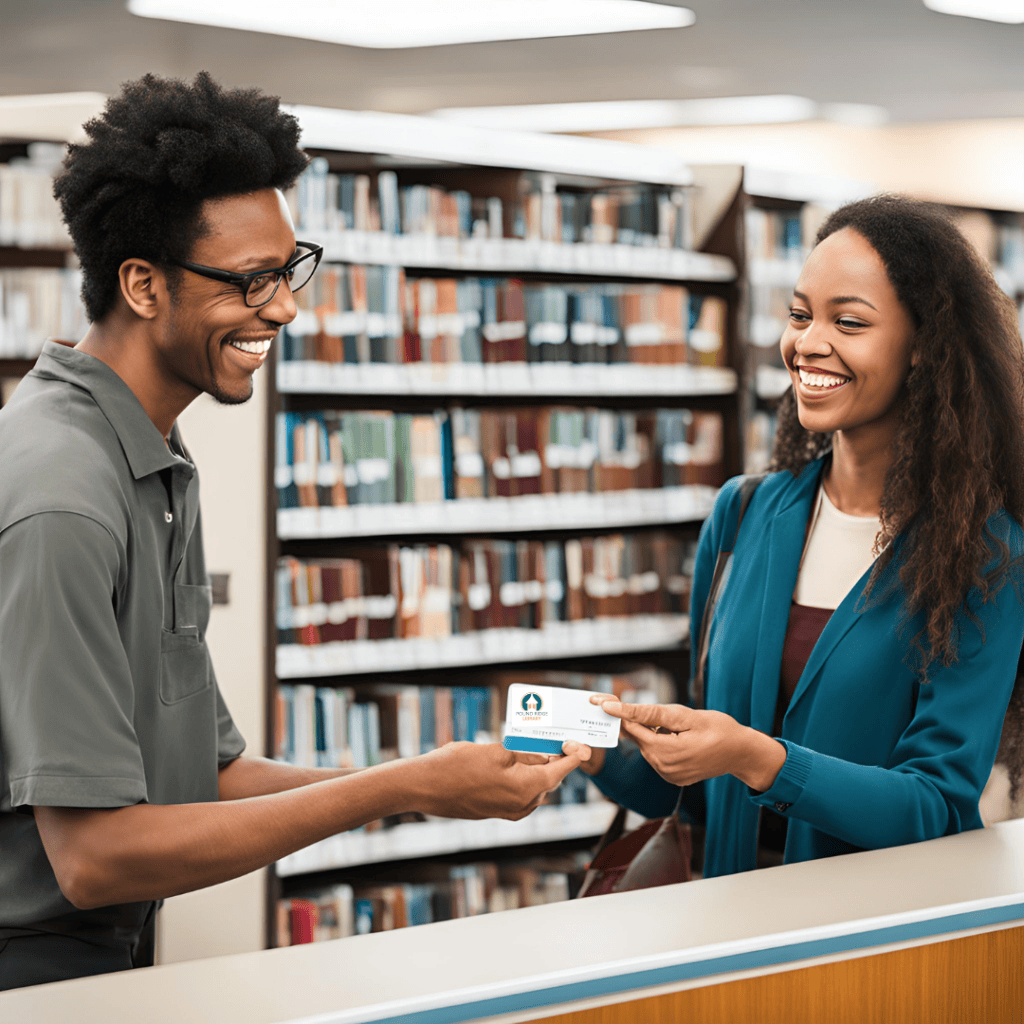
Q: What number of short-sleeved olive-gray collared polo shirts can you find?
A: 1